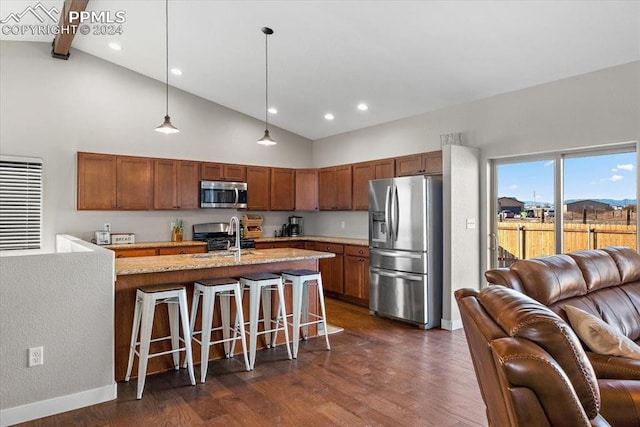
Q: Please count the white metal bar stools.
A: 4